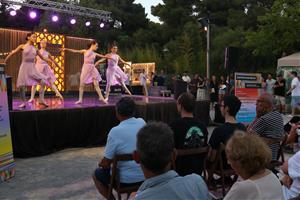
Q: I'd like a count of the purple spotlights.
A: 6